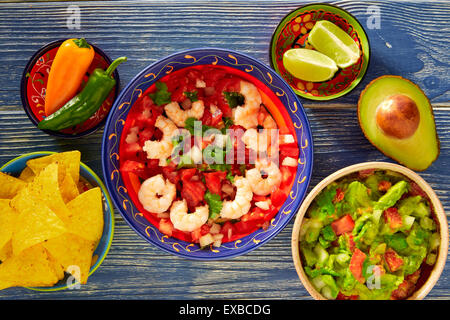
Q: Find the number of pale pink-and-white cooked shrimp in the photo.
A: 8